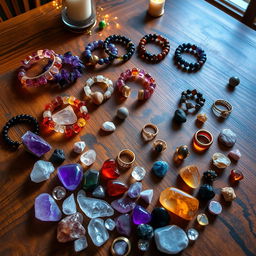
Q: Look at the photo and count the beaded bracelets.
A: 11